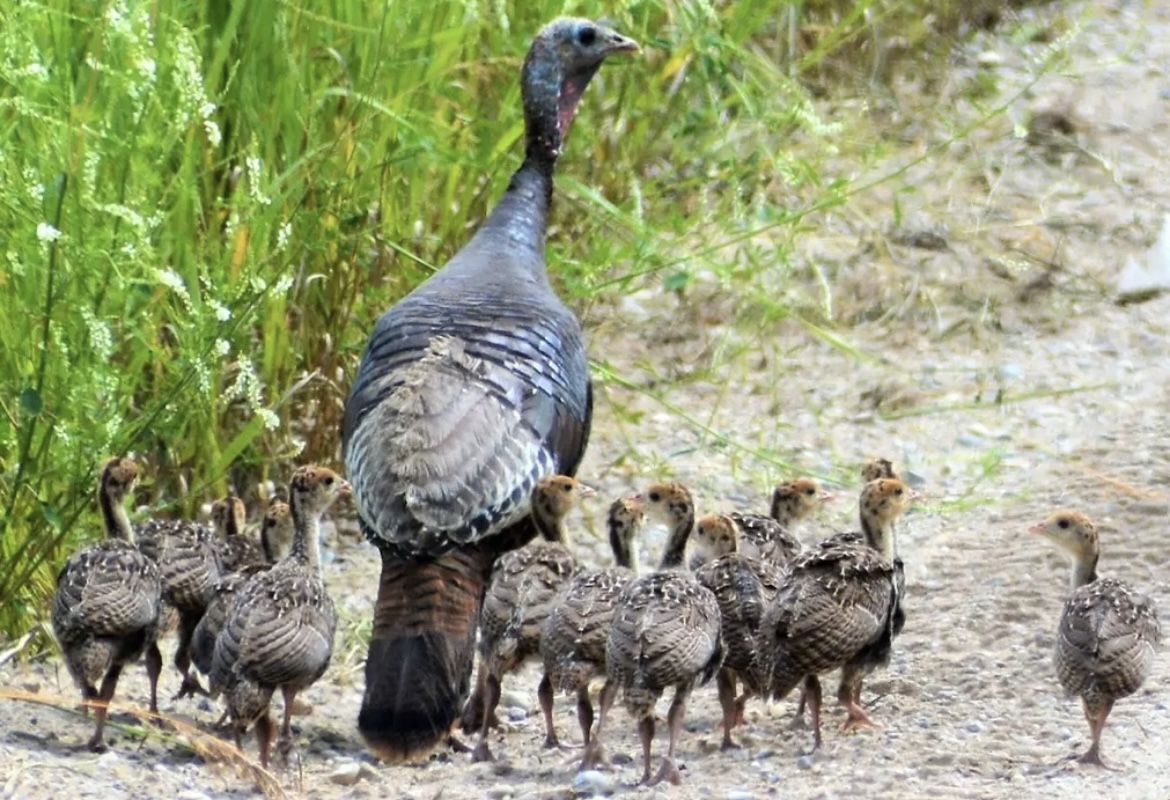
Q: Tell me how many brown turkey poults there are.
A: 12